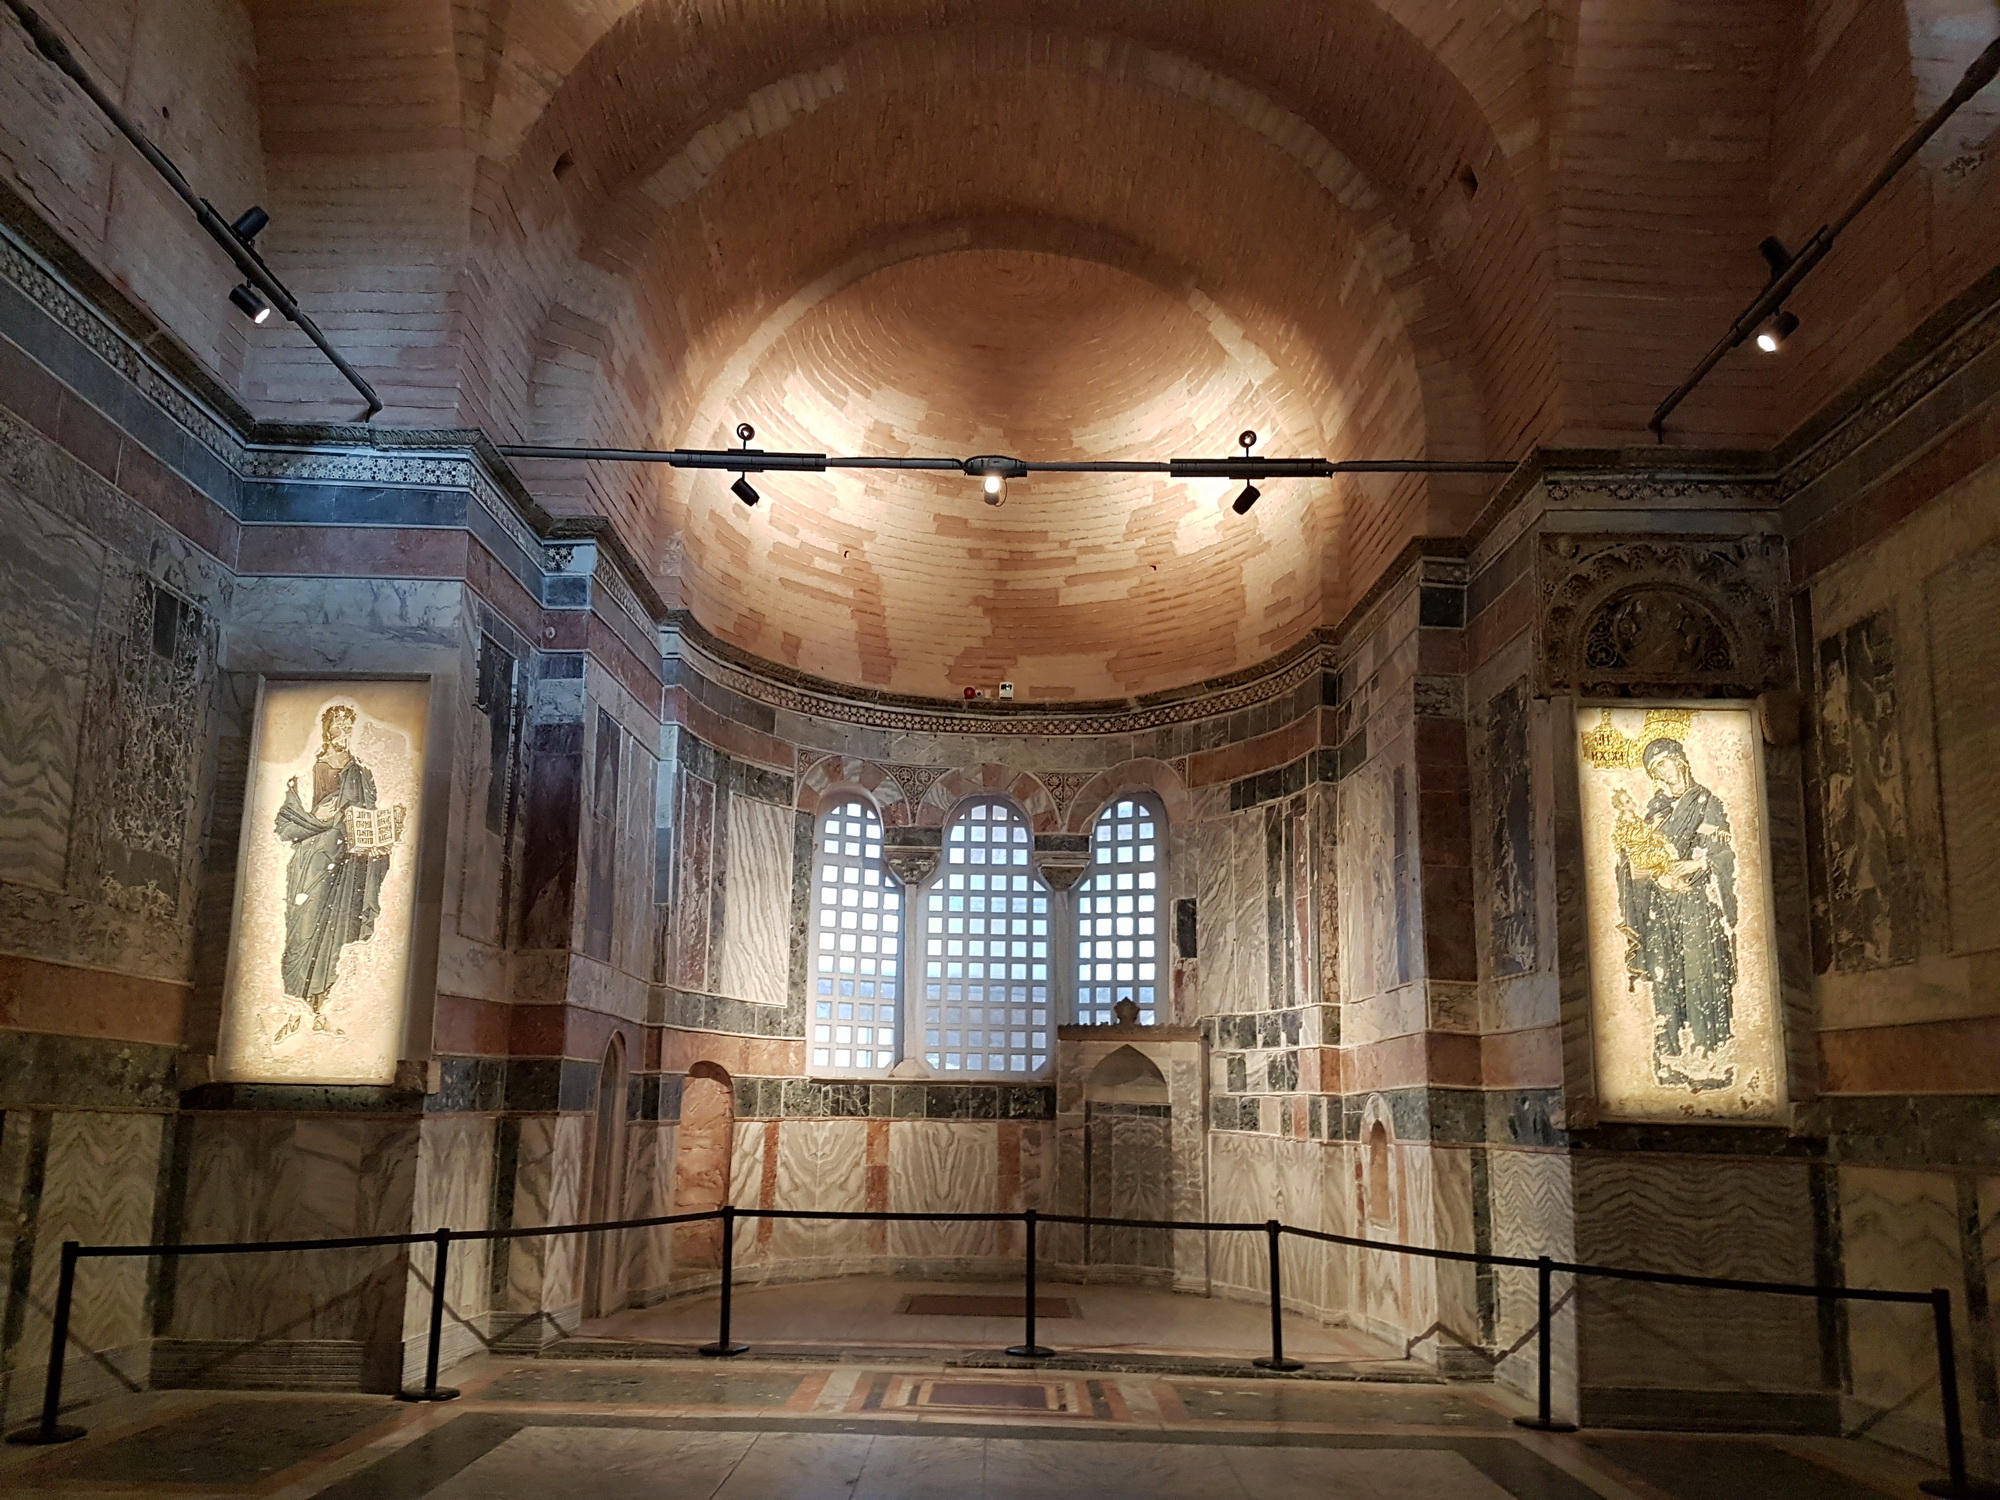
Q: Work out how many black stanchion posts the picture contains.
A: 7